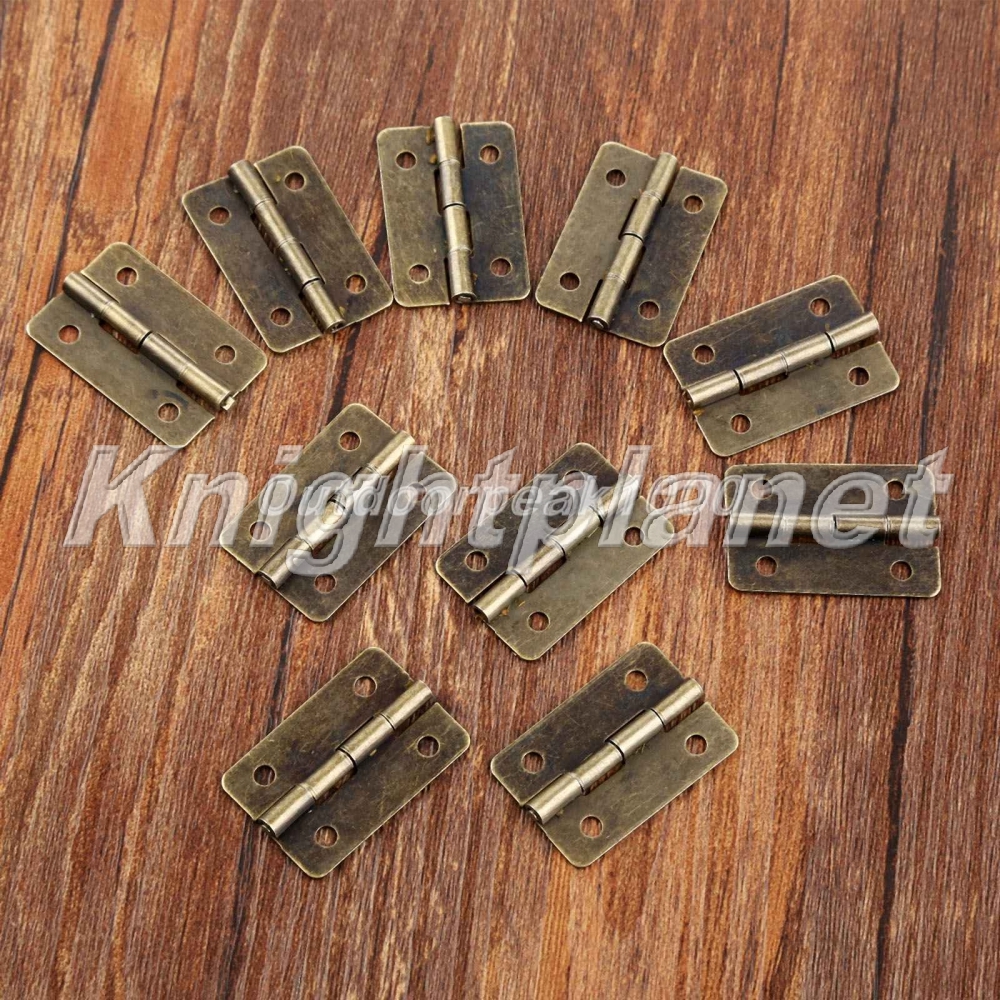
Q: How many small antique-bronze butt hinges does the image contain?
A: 10